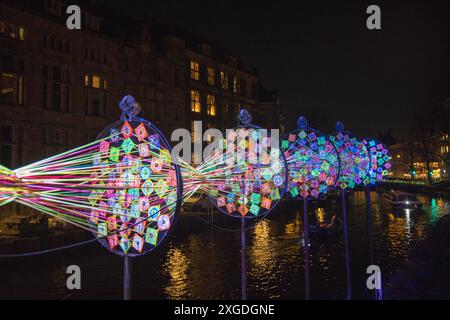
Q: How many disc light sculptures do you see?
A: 5